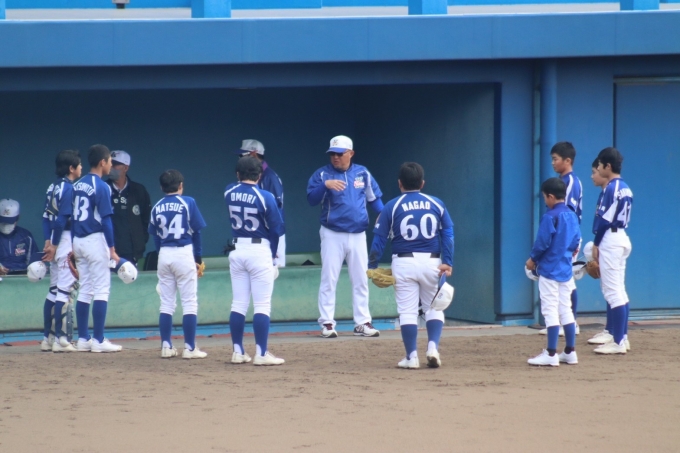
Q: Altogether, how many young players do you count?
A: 9